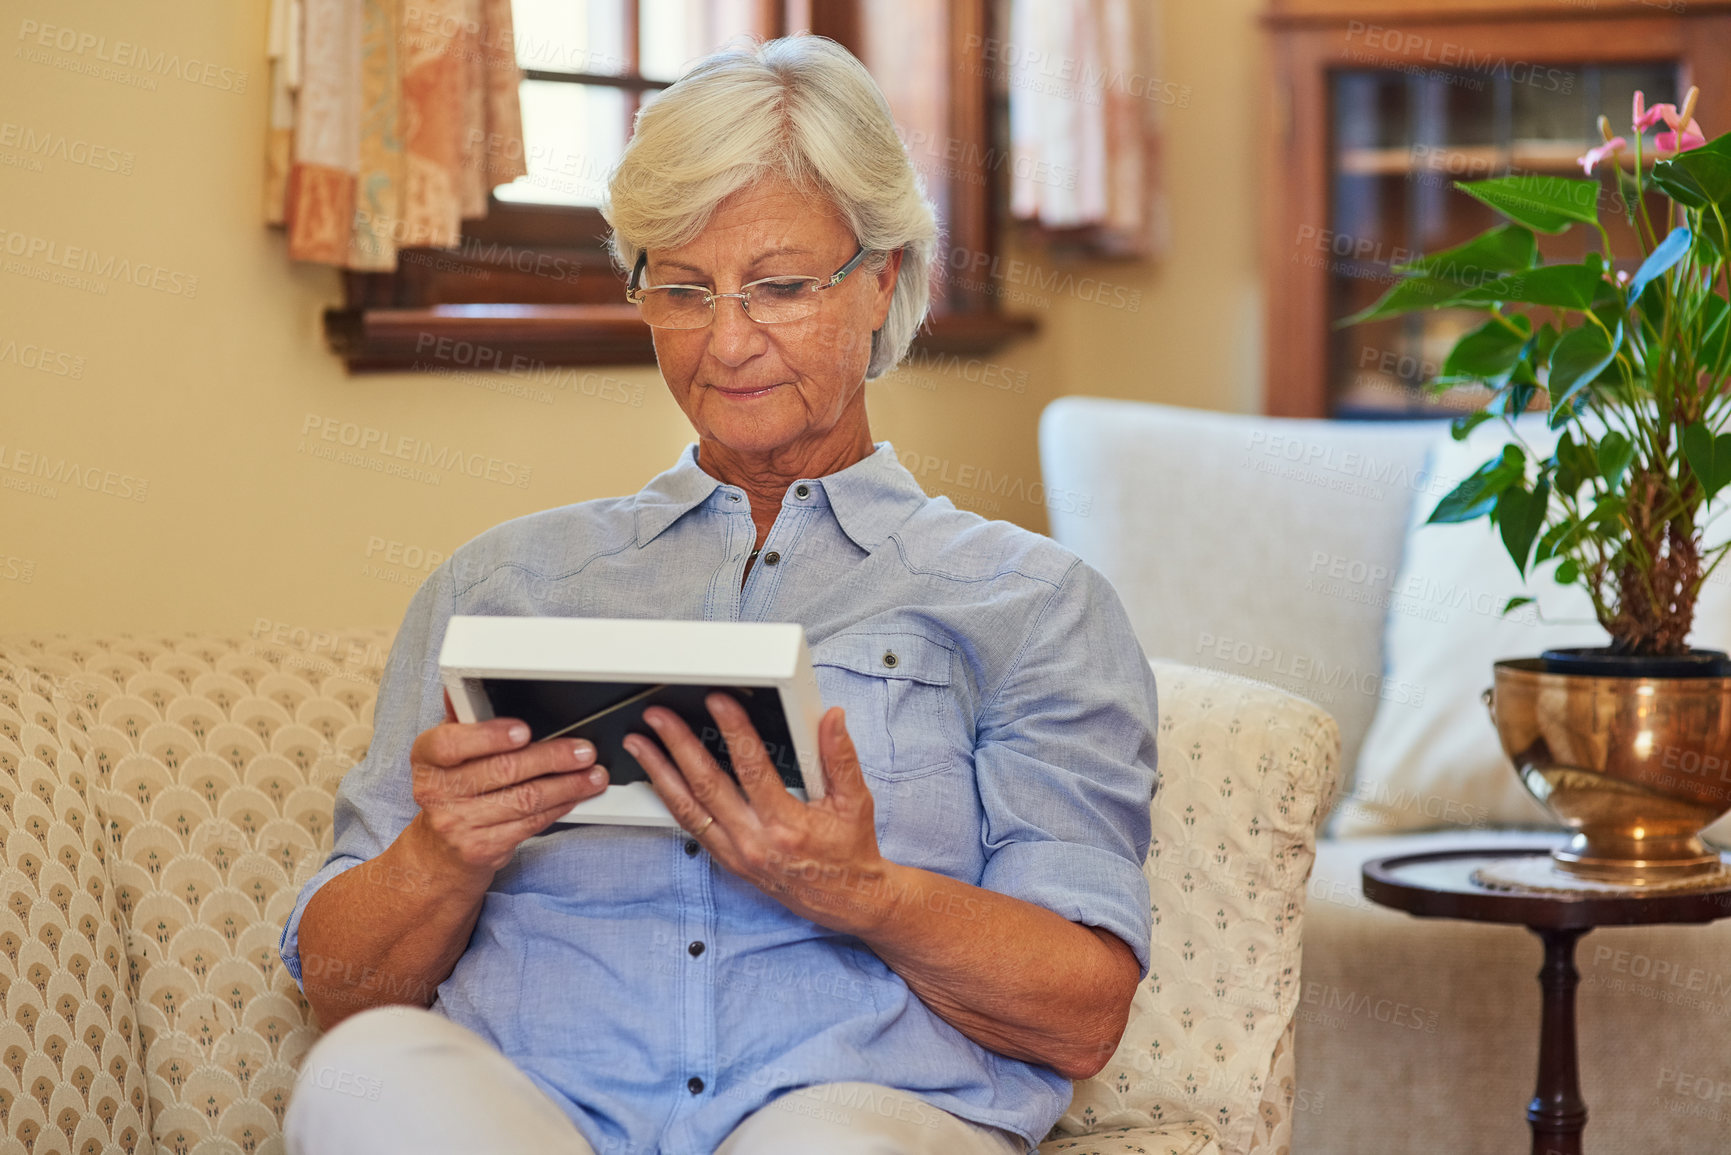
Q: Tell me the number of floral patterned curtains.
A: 2